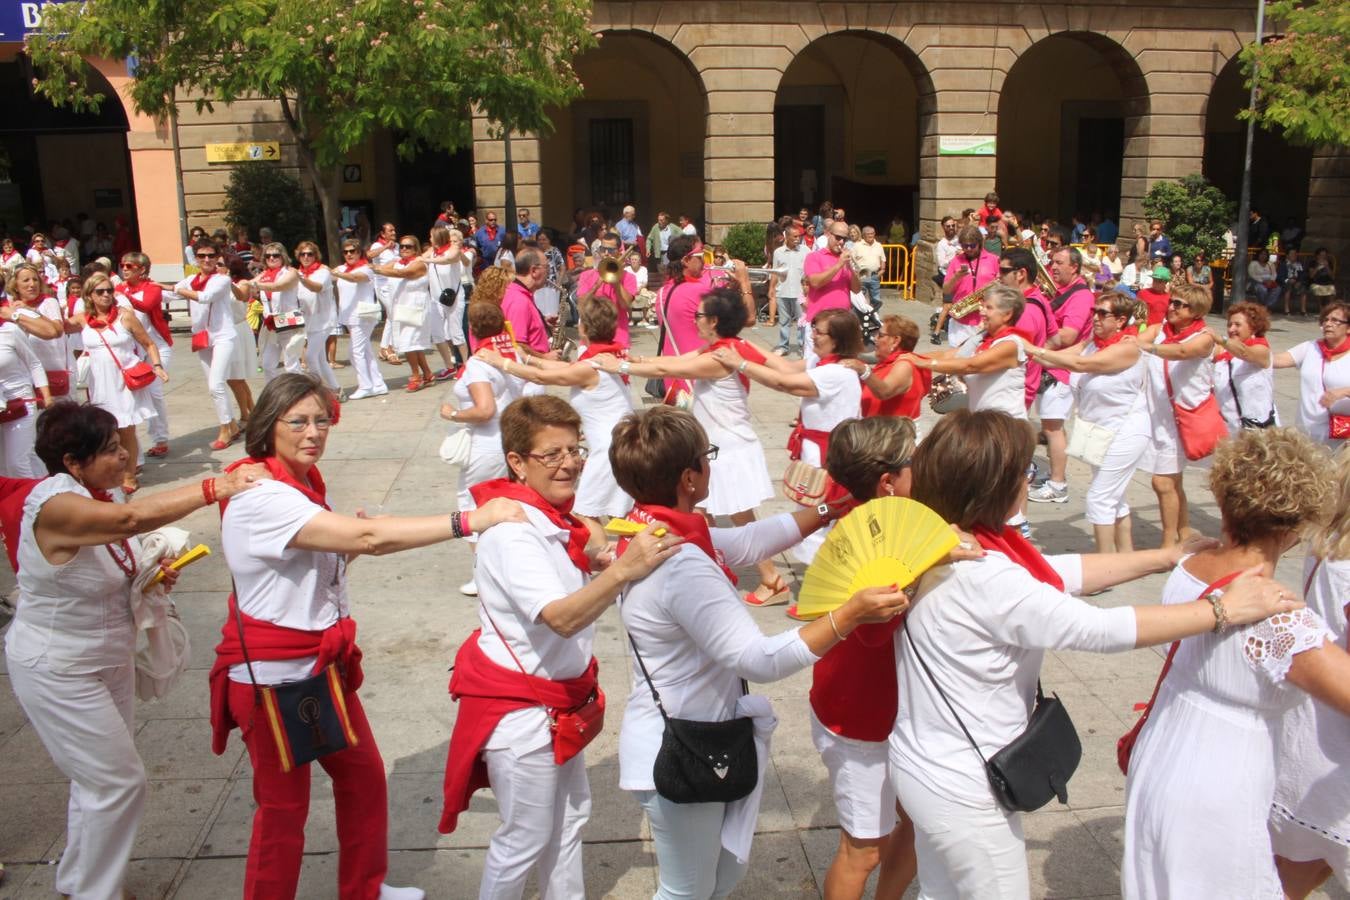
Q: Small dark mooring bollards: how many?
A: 0